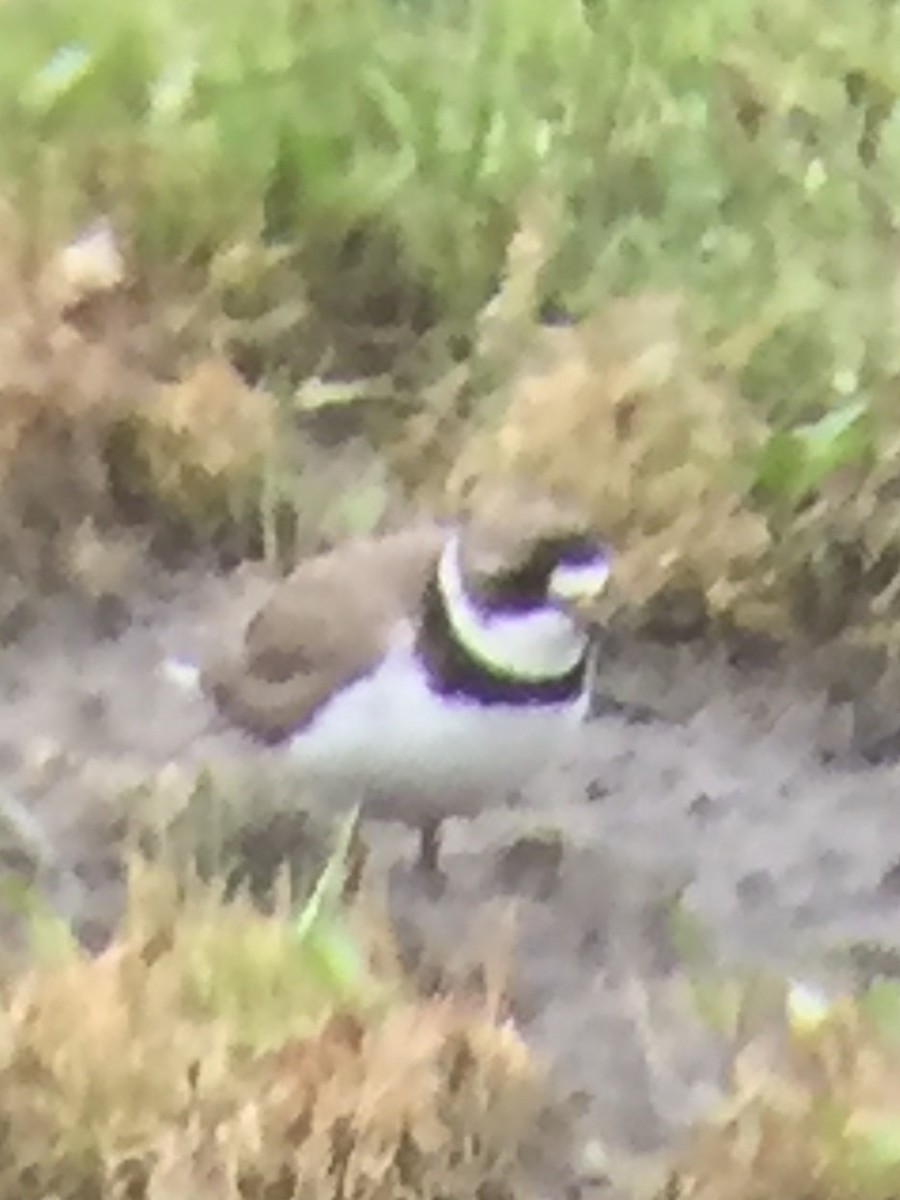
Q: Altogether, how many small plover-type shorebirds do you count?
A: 1